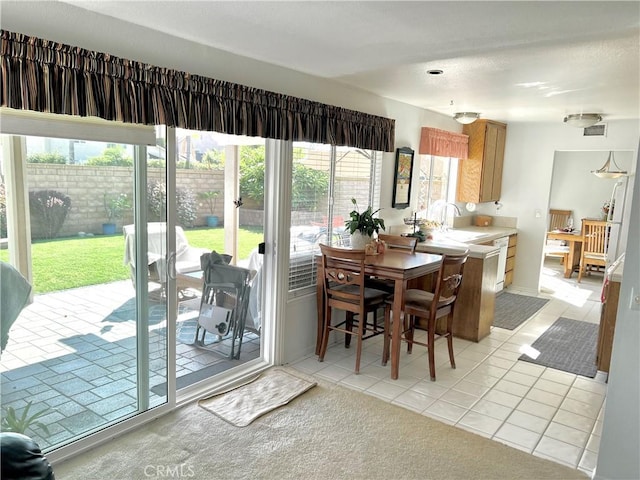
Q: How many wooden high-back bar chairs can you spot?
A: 3